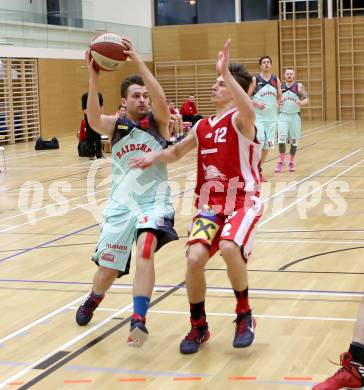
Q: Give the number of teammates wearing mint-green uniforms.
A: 3